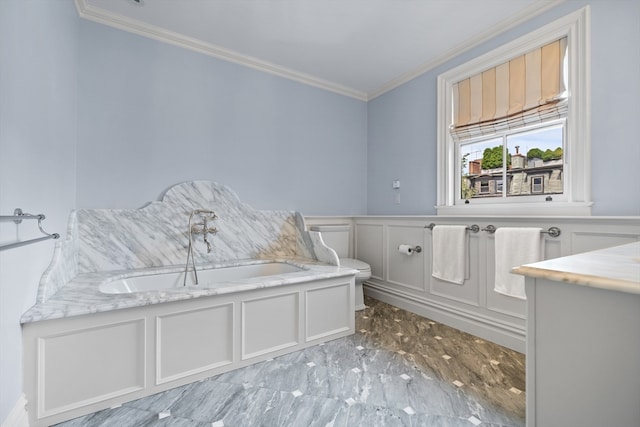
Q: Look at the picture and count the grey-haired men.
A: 0